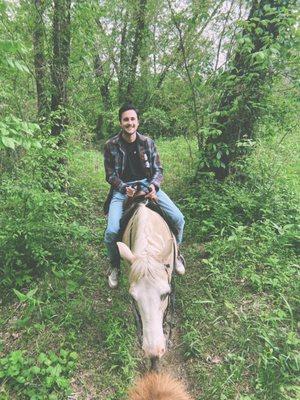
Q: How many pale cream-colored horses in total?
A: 1